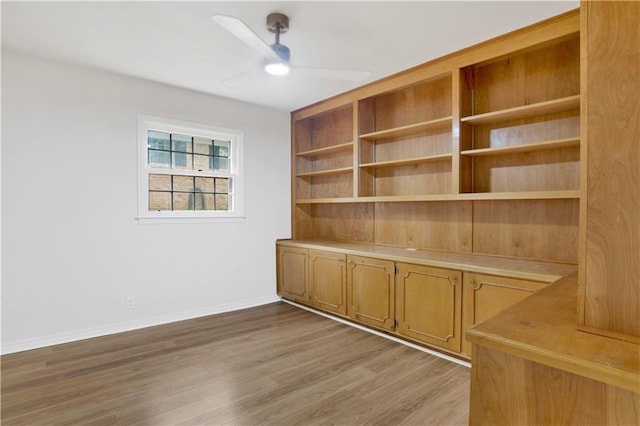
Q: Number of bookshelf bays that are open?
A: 3